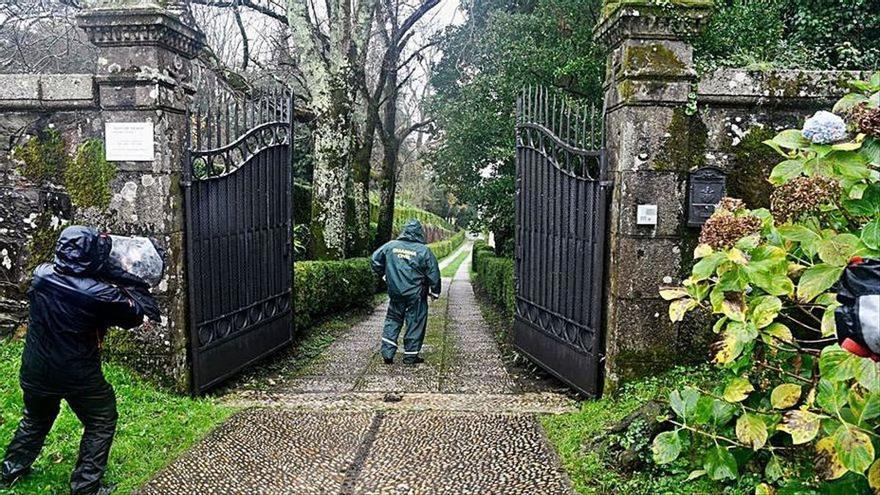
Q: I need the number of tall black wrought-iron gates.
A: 2